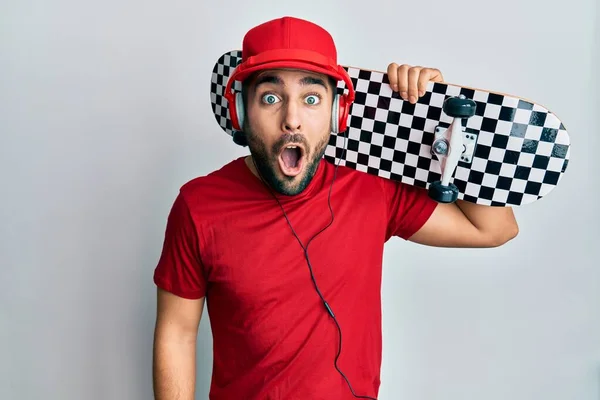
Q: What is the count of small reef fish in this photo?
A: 0